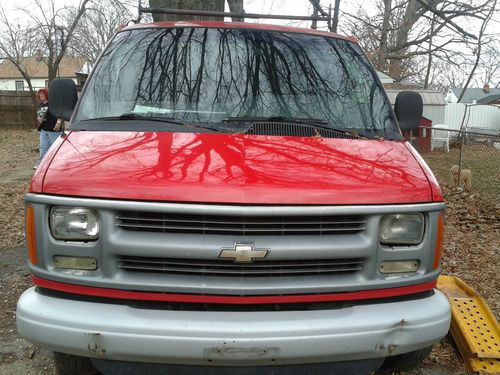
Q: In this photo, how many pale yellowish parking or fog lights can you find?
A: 2